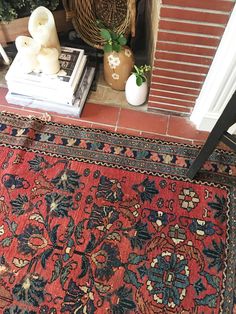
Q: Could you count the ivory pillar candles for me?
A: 3